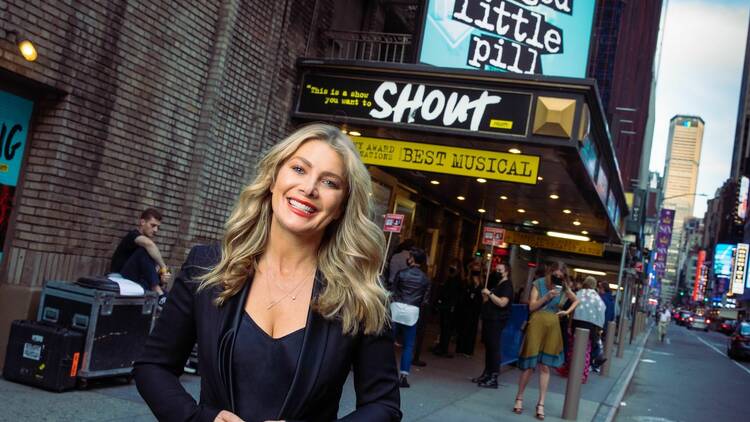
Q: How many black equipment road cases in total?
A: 2